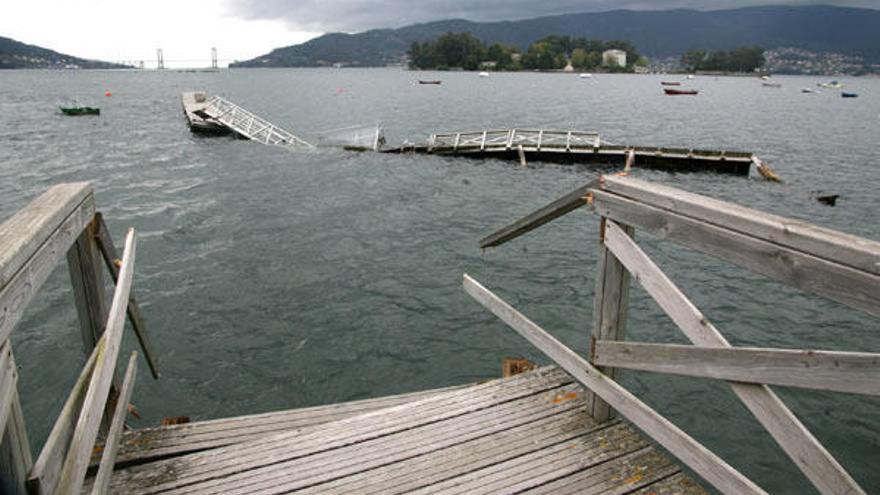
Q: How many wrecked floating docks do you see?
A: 2